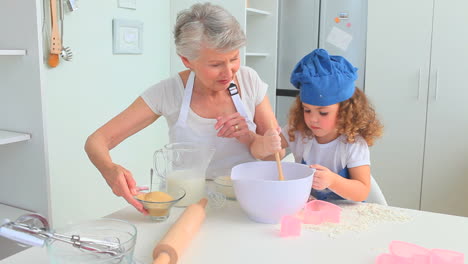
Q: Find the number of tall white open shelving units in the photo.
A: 2